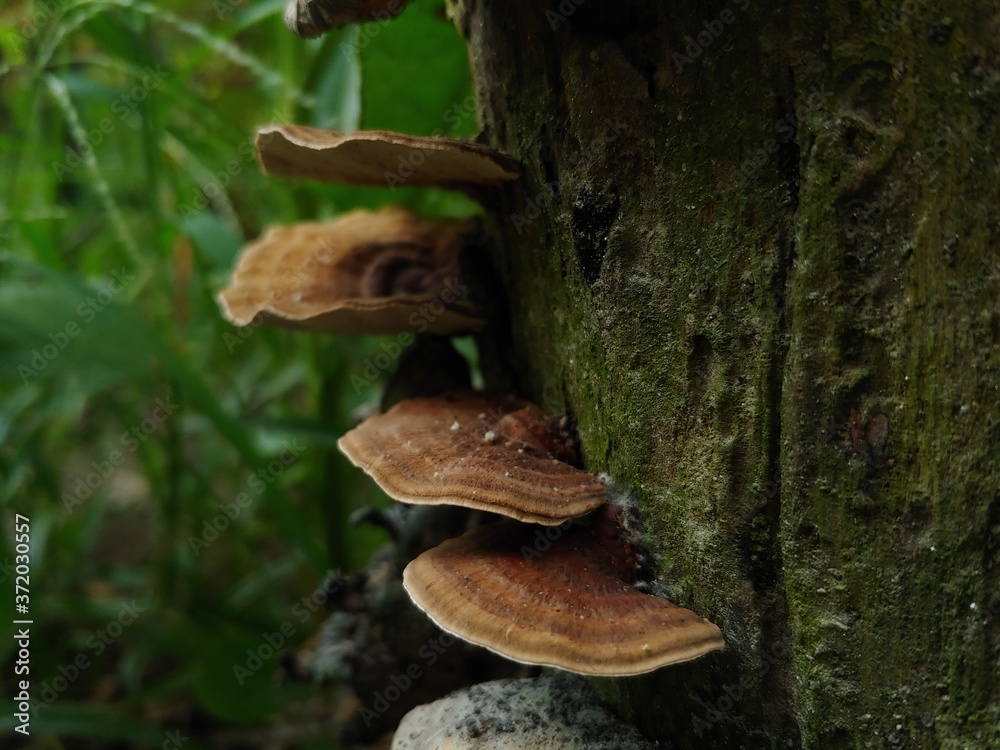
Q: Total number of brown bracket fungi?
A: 4